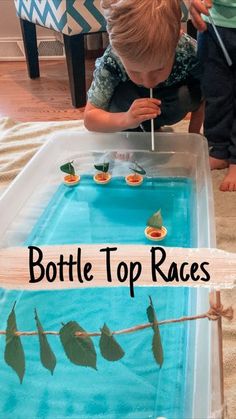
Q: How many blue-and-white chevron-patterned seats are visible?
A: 1